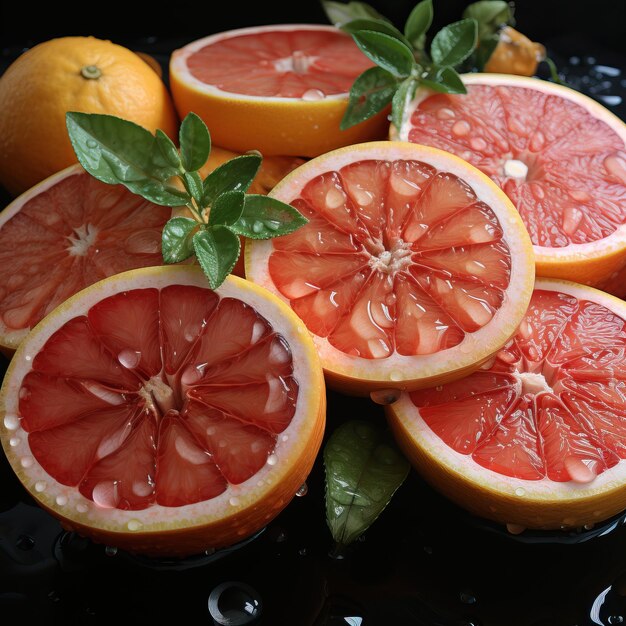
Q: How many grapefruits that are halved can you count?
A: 6